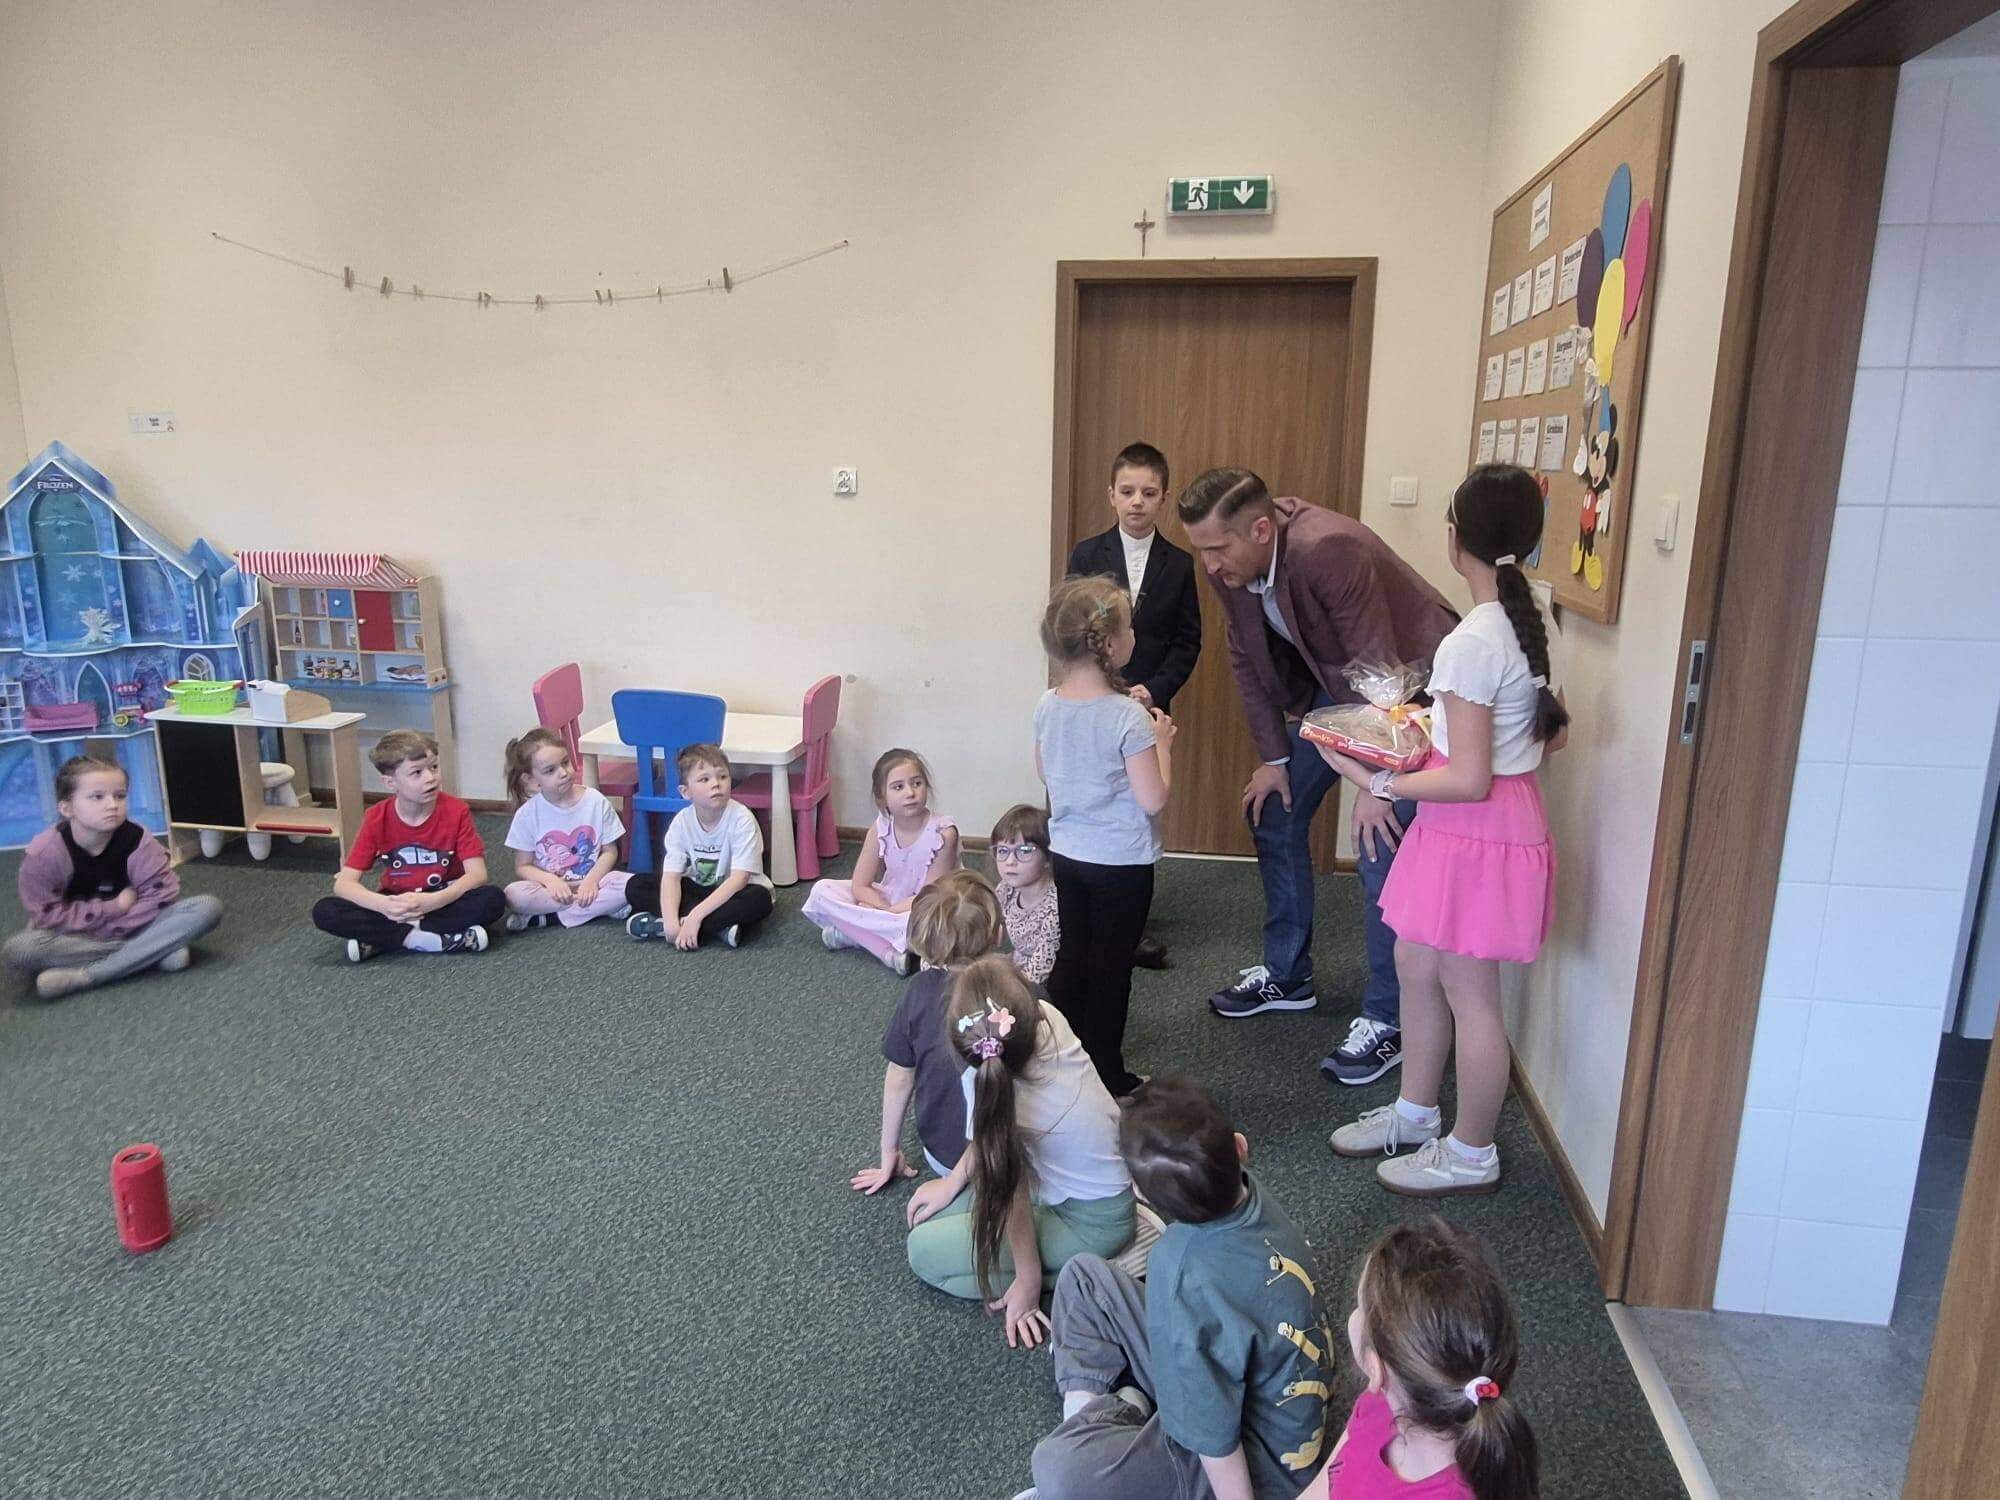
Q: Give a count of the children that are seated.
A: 10